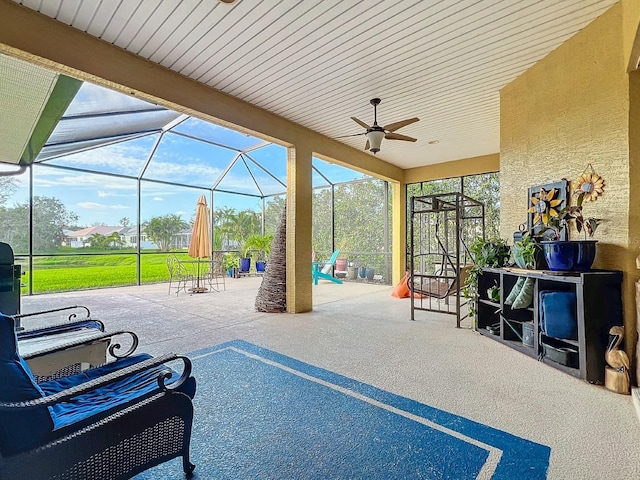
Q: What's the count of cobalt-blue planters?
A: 3